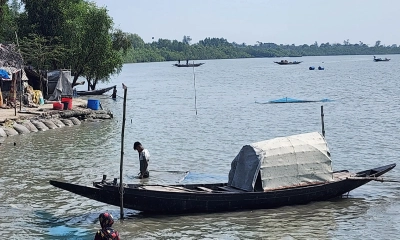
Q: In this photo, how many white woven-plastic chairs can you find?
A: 0